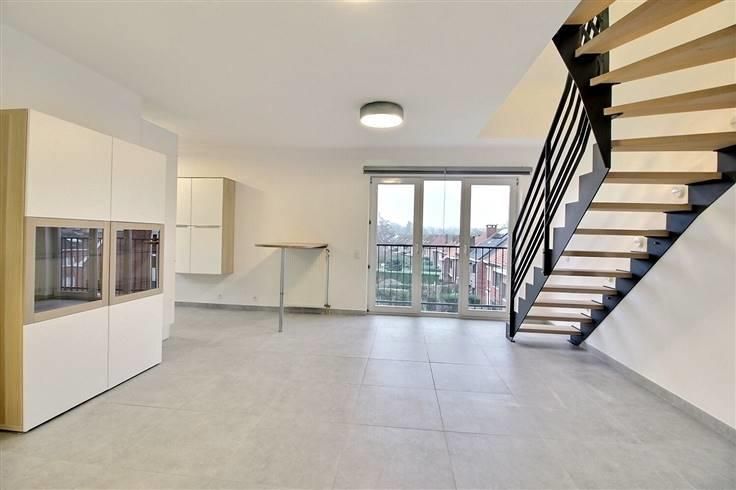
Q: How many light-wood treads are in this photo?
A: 14